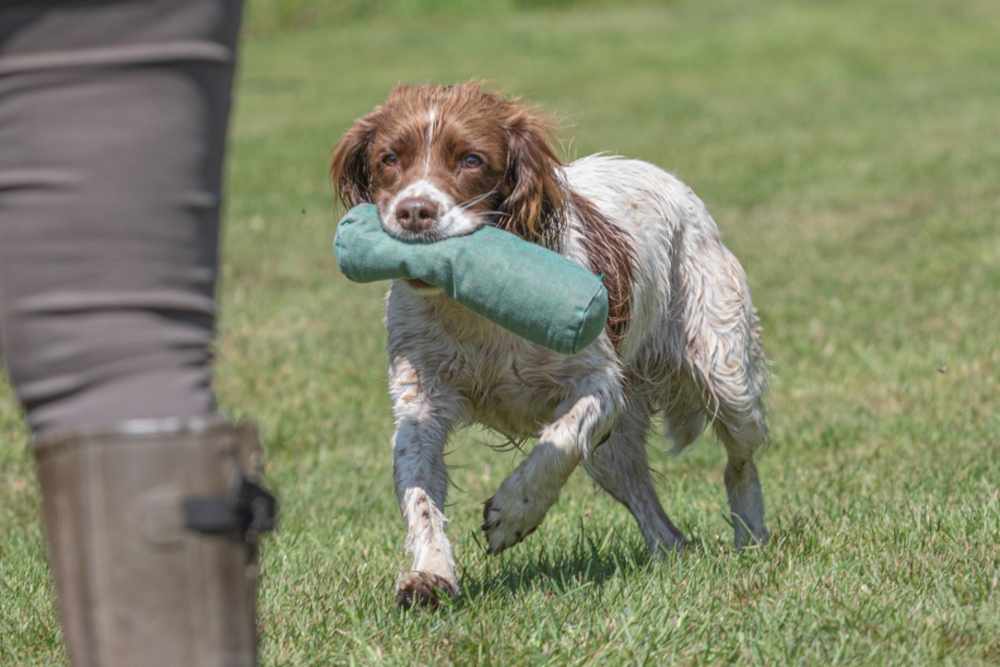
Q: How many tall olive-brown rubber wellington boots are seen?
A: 1